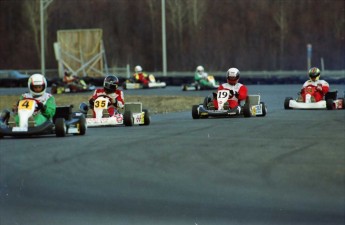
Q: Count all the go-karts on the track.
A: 7